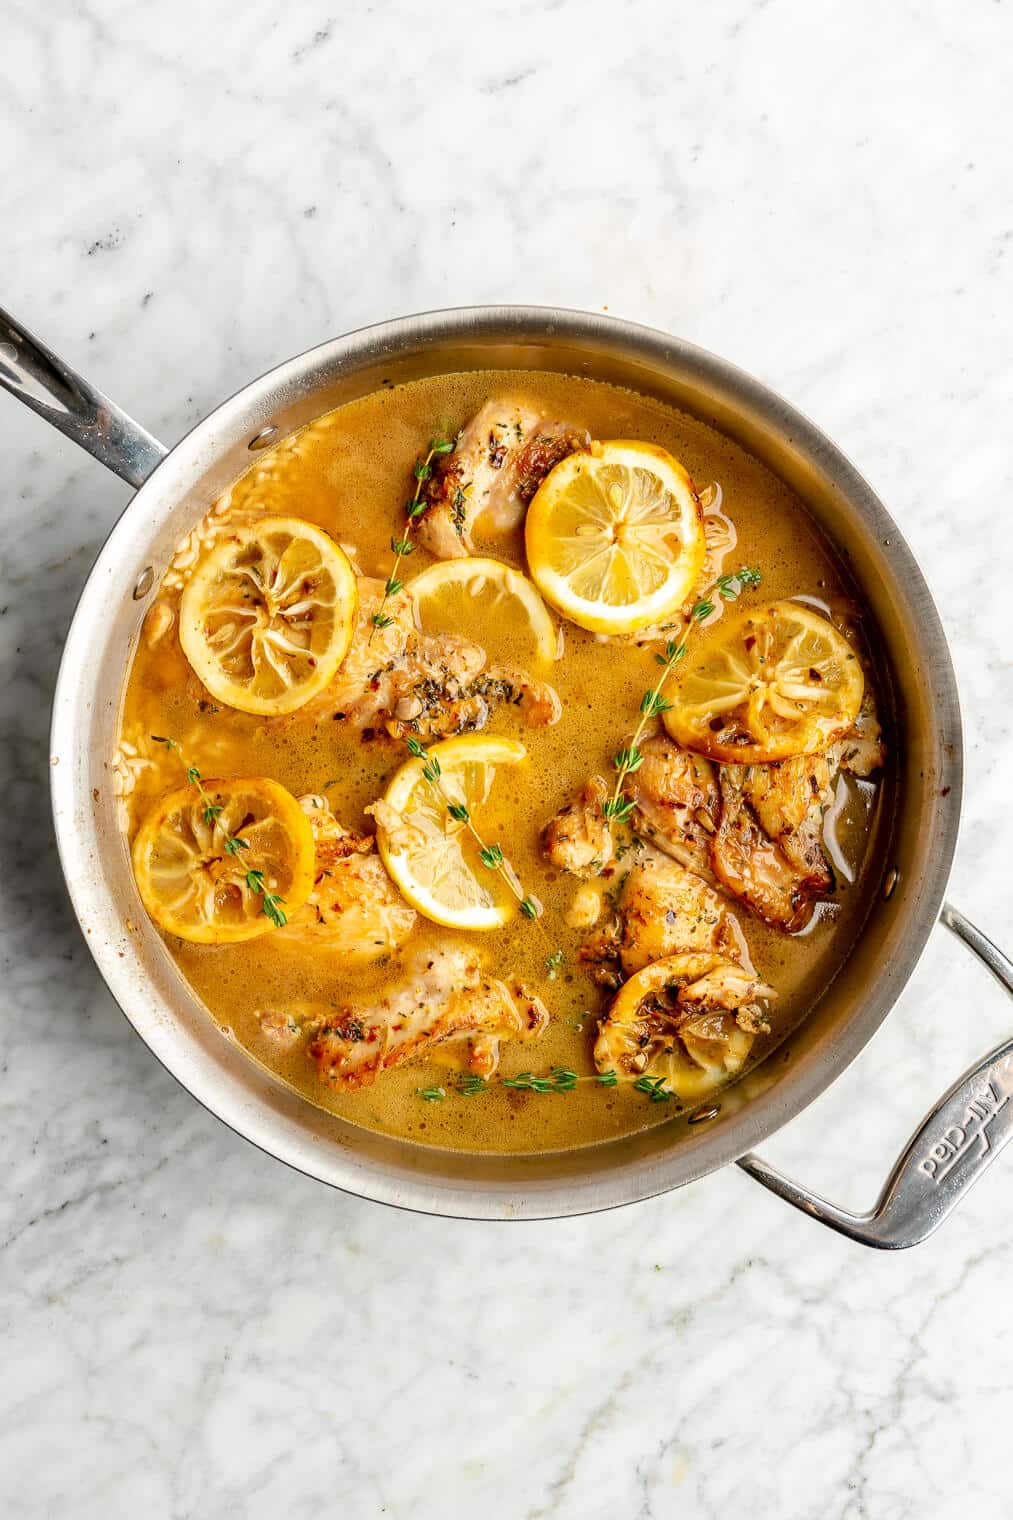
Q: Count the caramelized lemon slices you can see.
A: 4